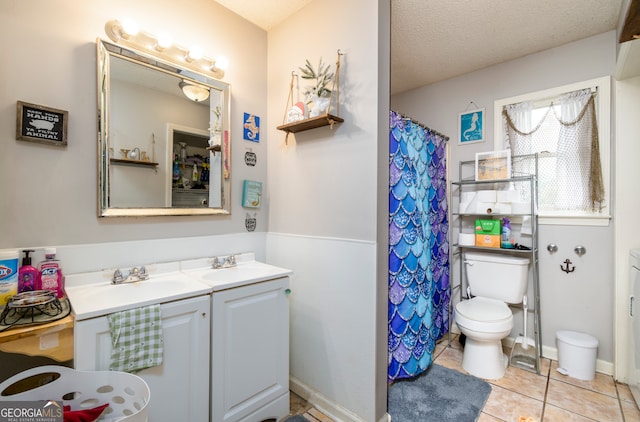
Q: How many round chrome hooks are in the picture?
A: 2